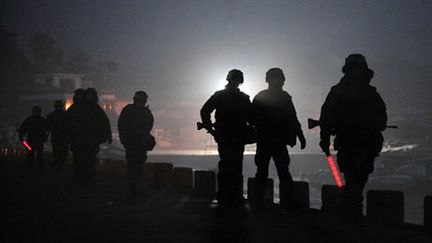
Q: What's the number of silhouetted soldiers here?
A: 8